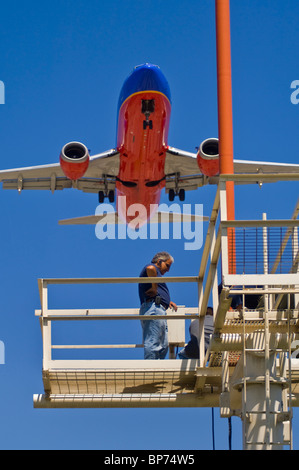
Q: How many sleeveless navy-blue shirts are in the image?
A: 1